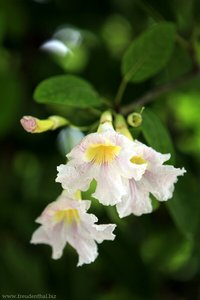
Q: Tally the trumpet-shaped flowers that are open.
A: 3